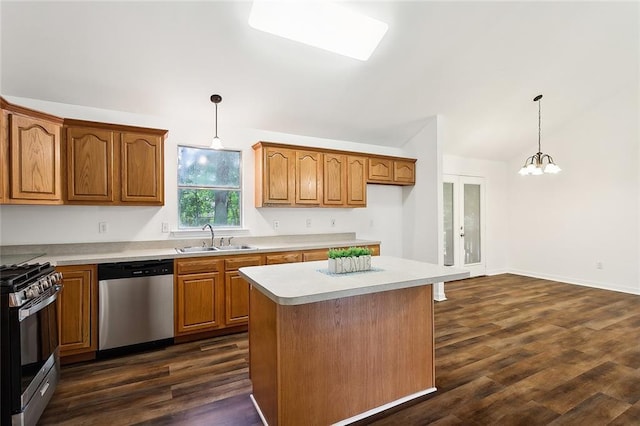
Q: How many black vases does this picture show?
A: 0